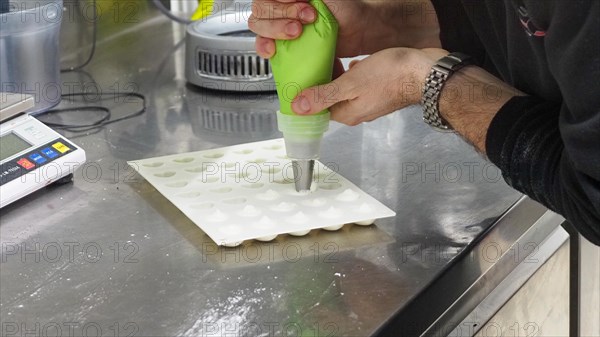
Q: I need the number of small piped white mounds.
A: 11